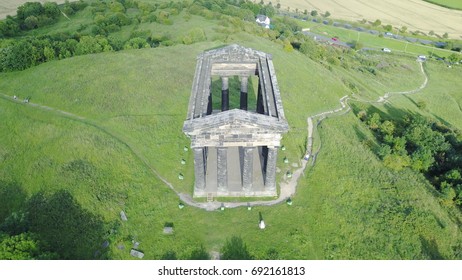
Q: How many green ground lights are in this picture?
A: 10